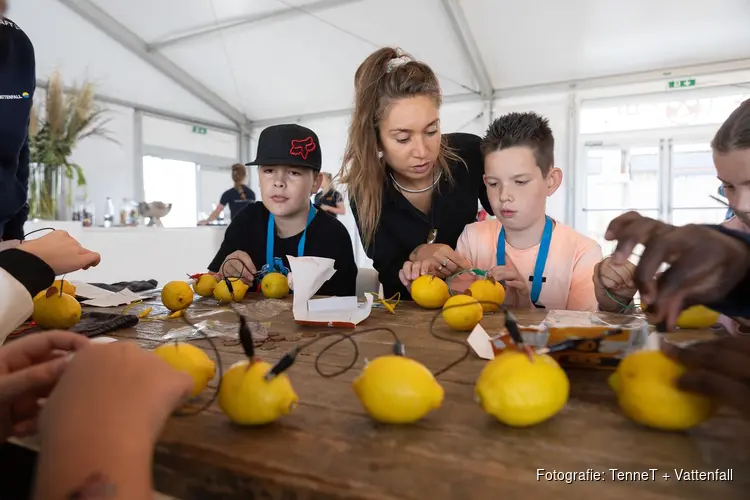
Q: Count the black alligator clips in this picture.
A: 5